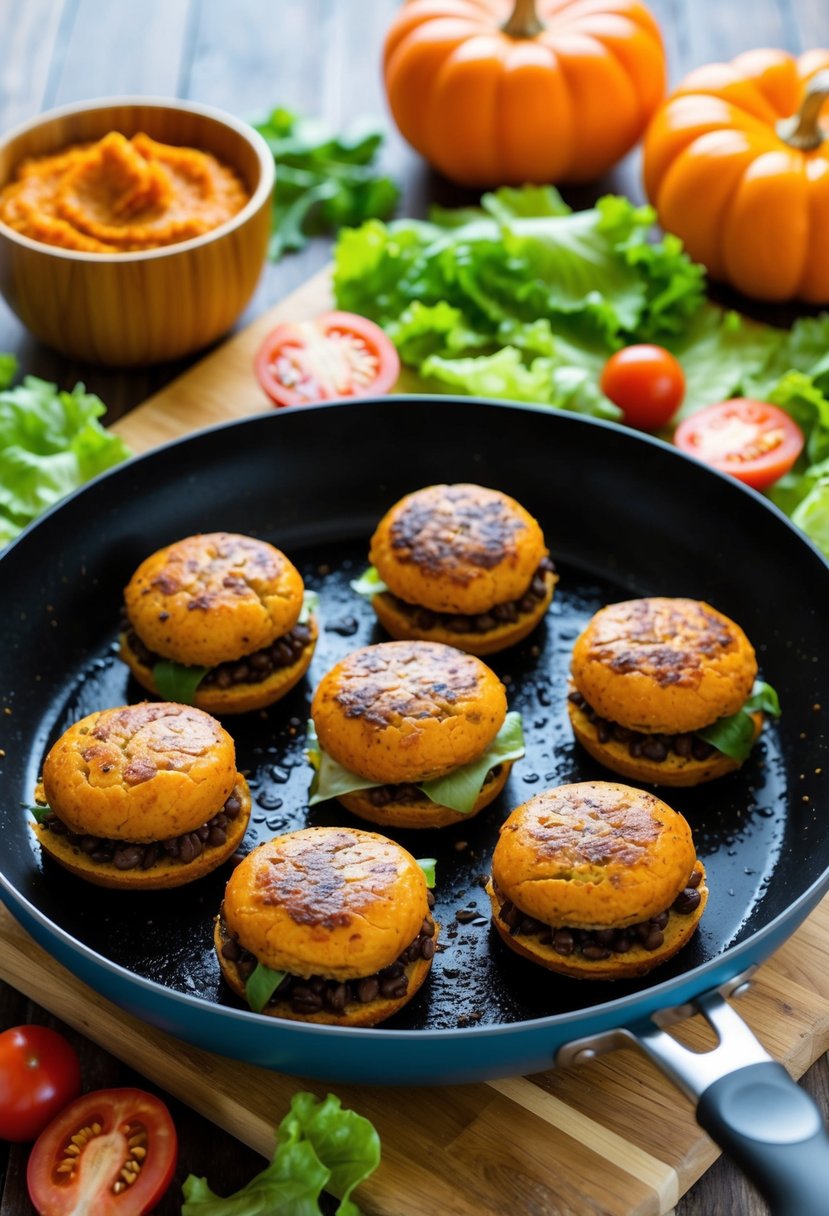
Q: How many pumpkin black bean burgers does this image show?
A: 7